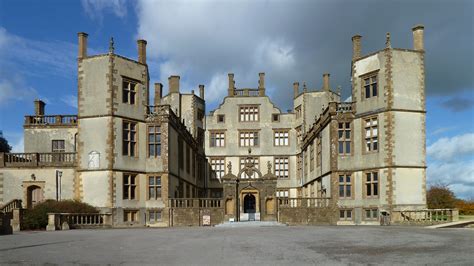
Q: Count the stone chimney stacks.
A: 12